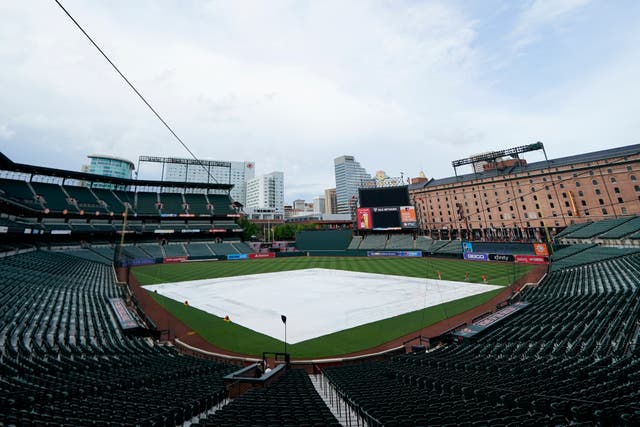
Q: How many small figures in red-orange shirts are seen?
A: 3